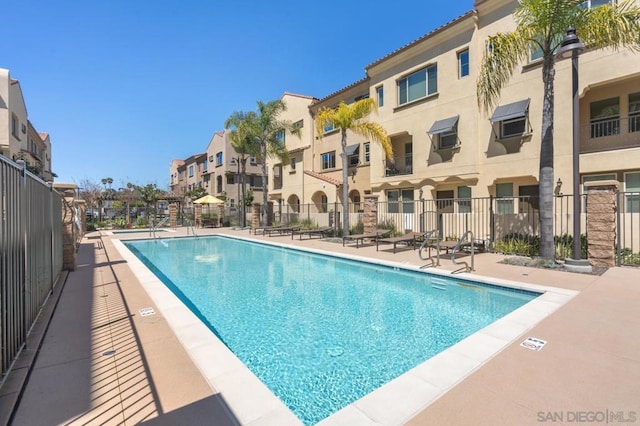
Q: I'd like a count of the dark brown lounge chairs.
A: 6